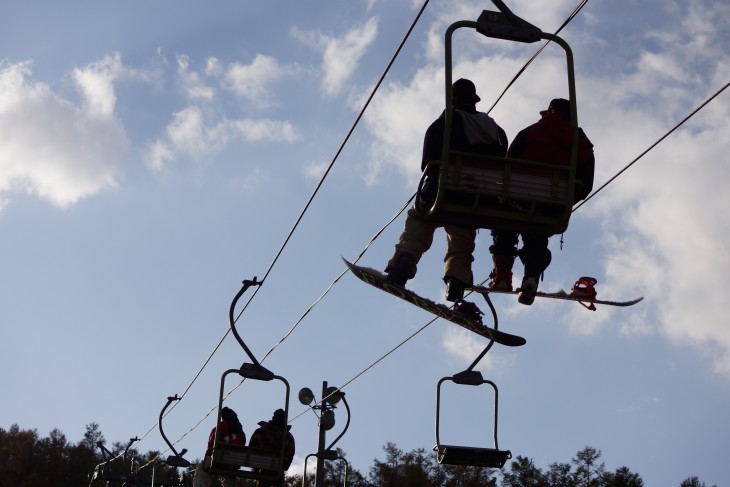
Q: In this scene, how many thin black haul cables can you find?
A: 3